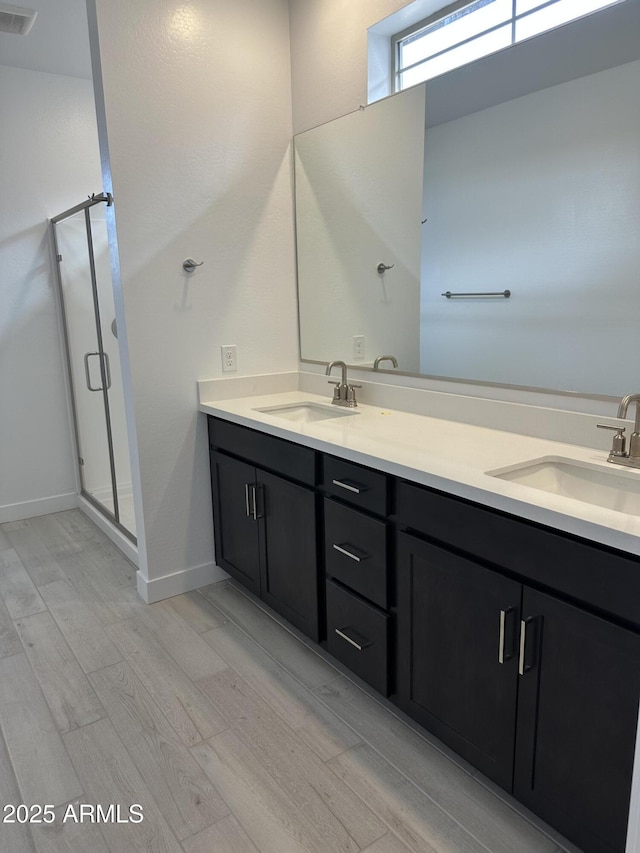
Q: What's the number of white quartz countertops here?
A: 1